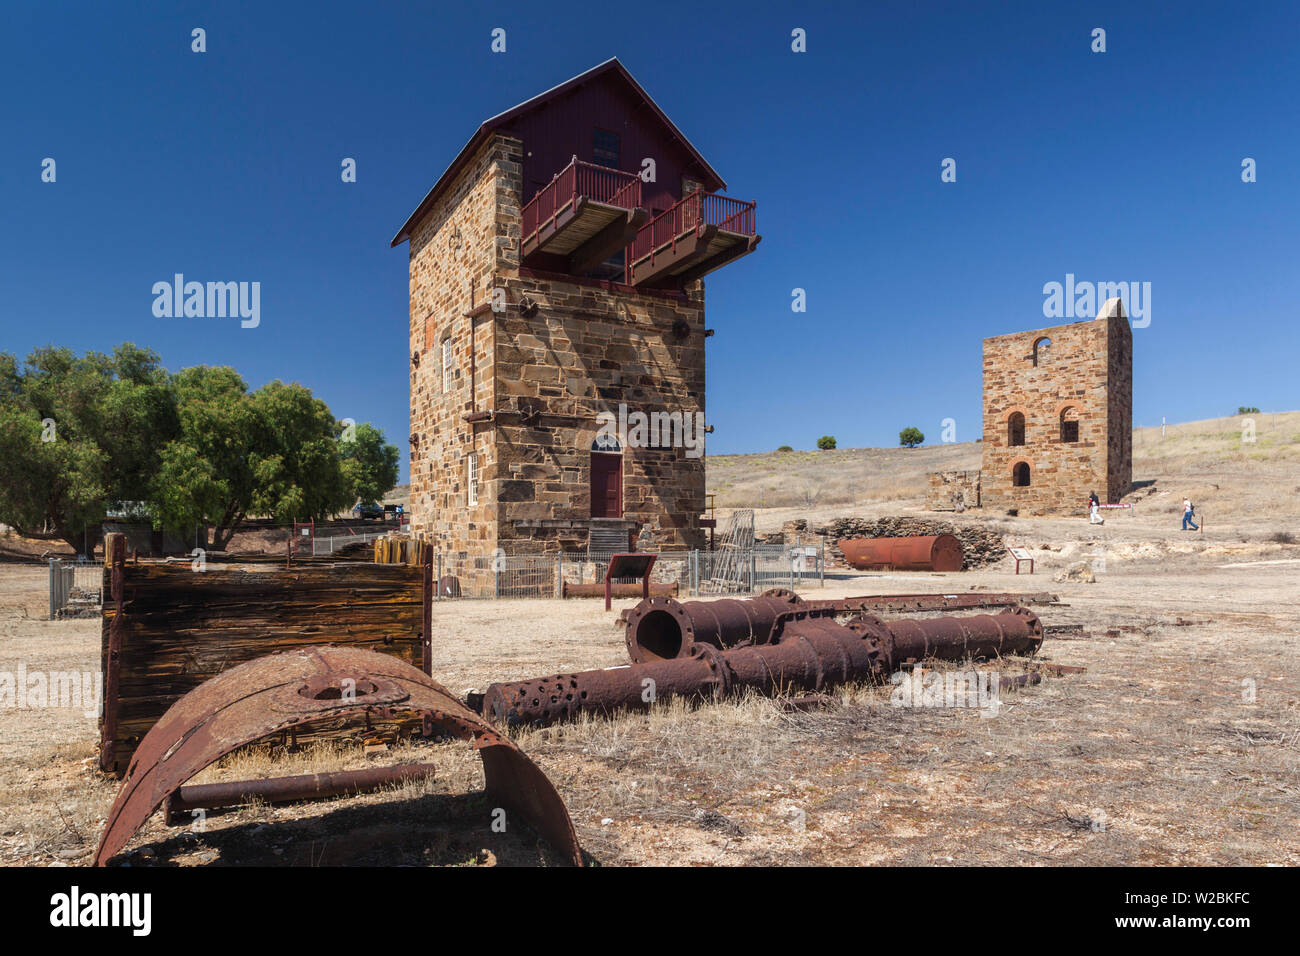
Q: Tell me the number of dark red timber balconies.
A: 2